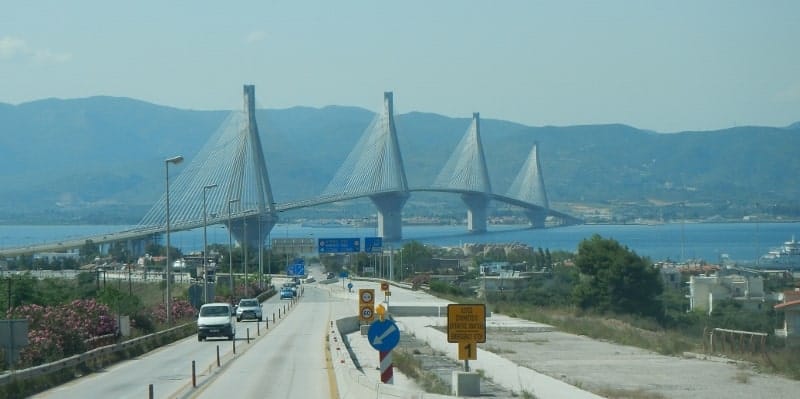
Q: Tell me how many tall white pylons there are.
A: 4